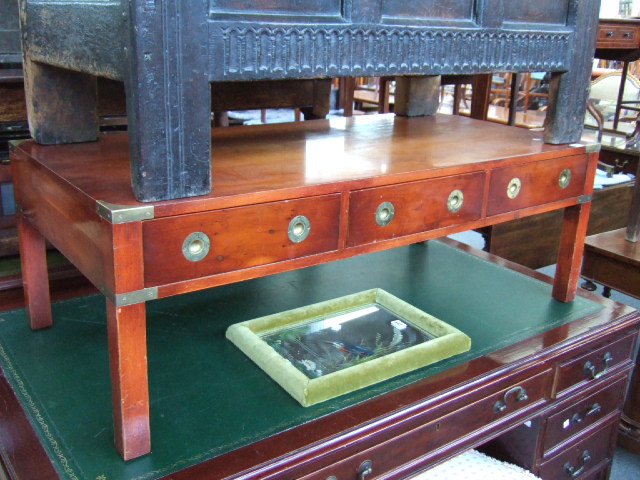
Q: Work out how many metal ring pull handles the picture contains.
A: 6